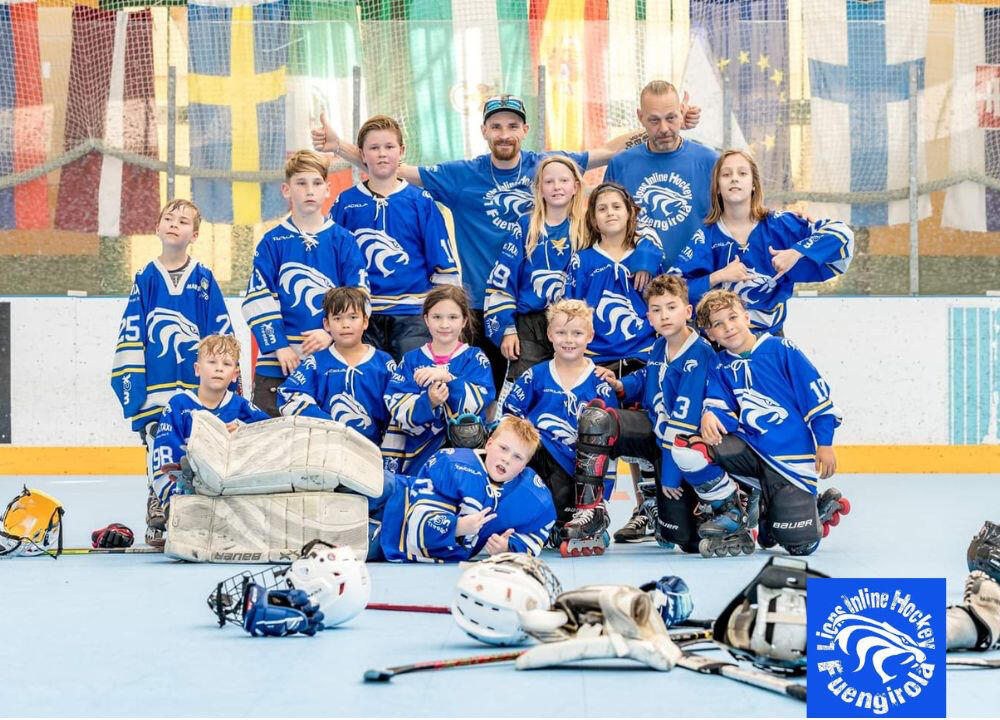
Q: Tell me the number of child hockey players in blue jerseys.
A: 13